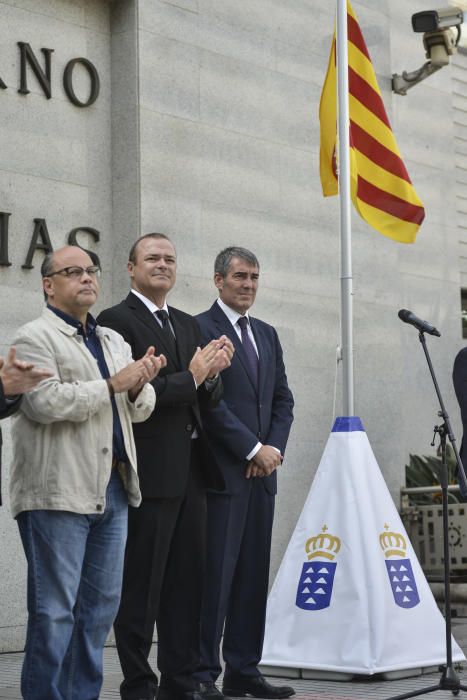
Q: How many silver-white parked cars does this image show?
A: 0